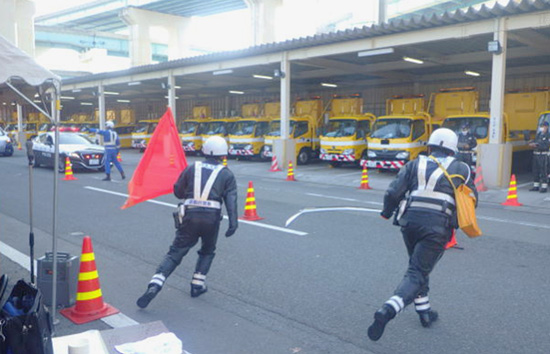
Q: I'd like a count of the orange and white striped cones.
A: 2